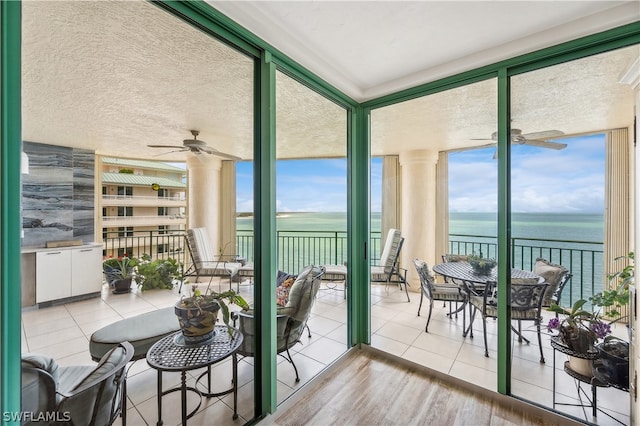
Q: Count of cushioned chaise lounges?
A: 2